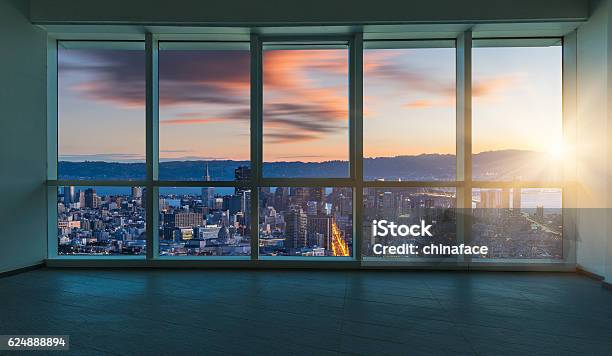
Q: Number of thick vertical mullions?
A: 4